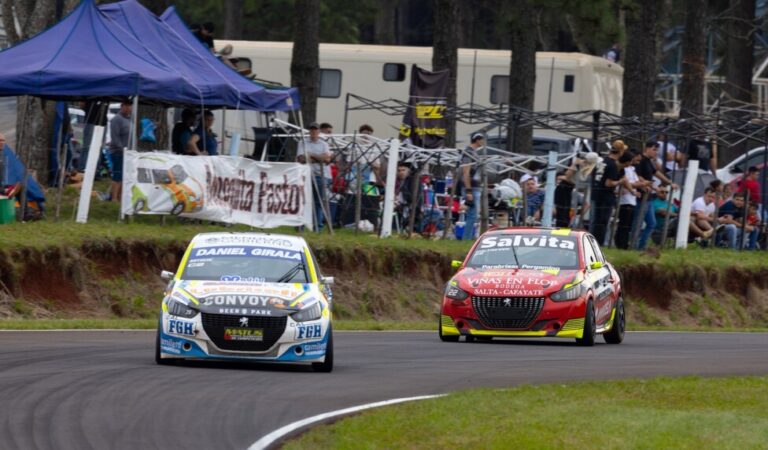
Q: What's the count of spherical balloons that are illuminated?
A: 0